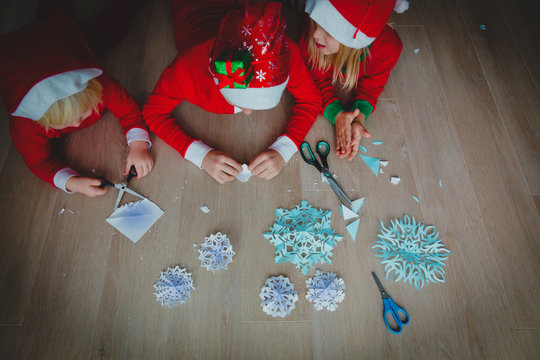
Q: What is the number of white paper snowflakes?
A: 4